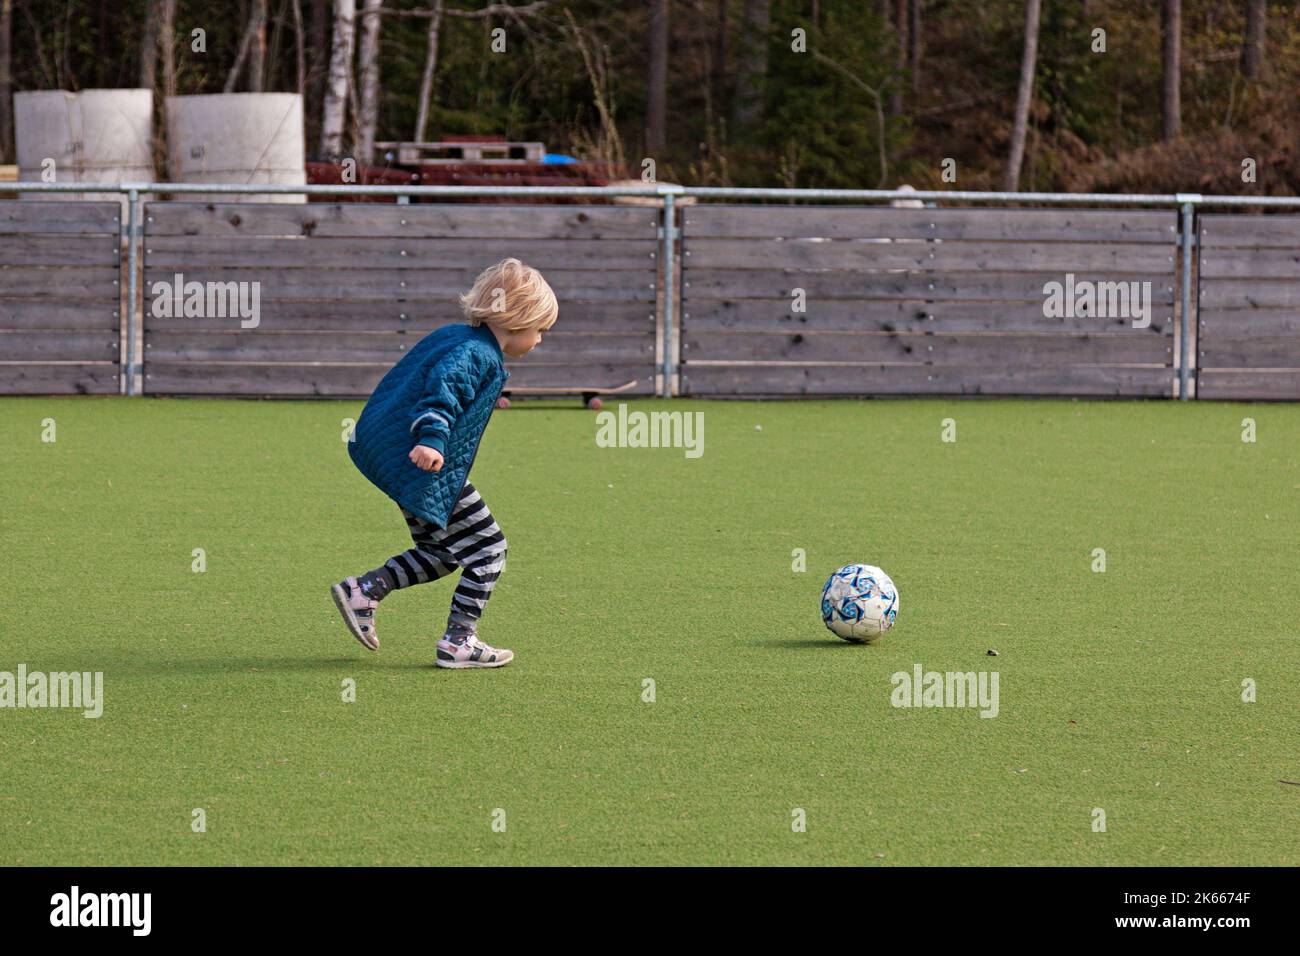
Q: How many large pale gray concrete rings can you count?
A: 2